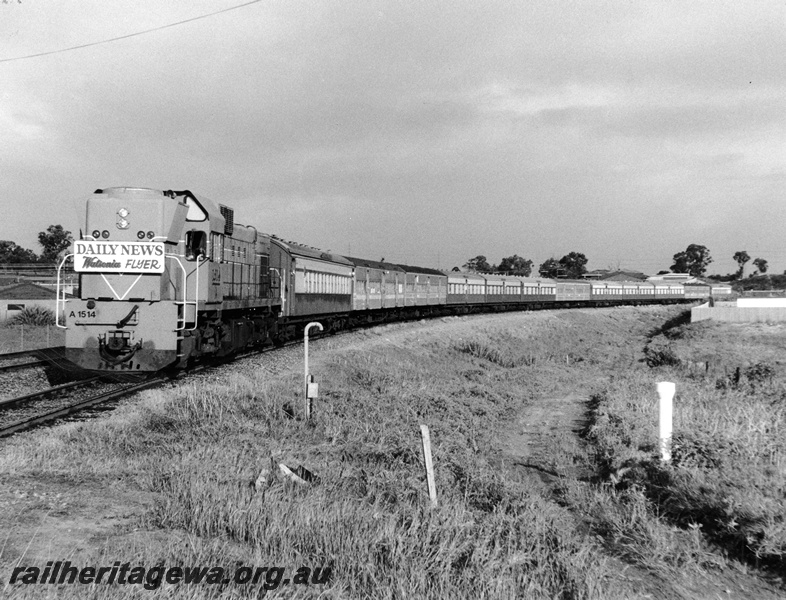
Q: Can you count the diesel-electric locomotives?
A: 1